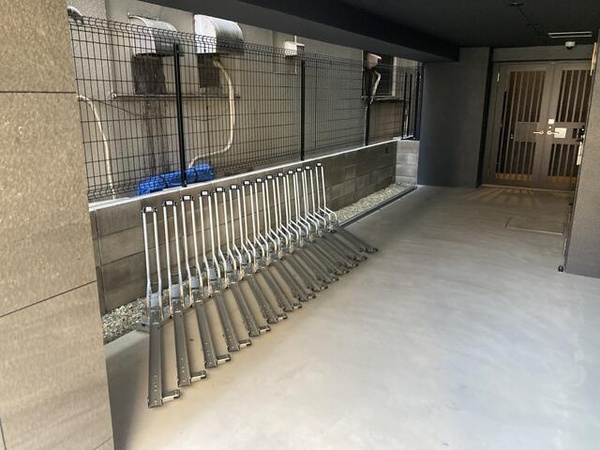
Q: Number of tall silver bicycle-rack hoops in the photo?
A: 14